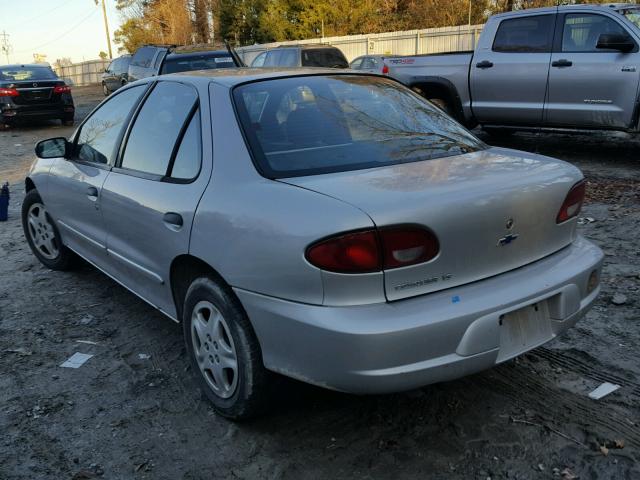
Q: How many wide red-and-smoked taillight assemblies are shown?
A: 2